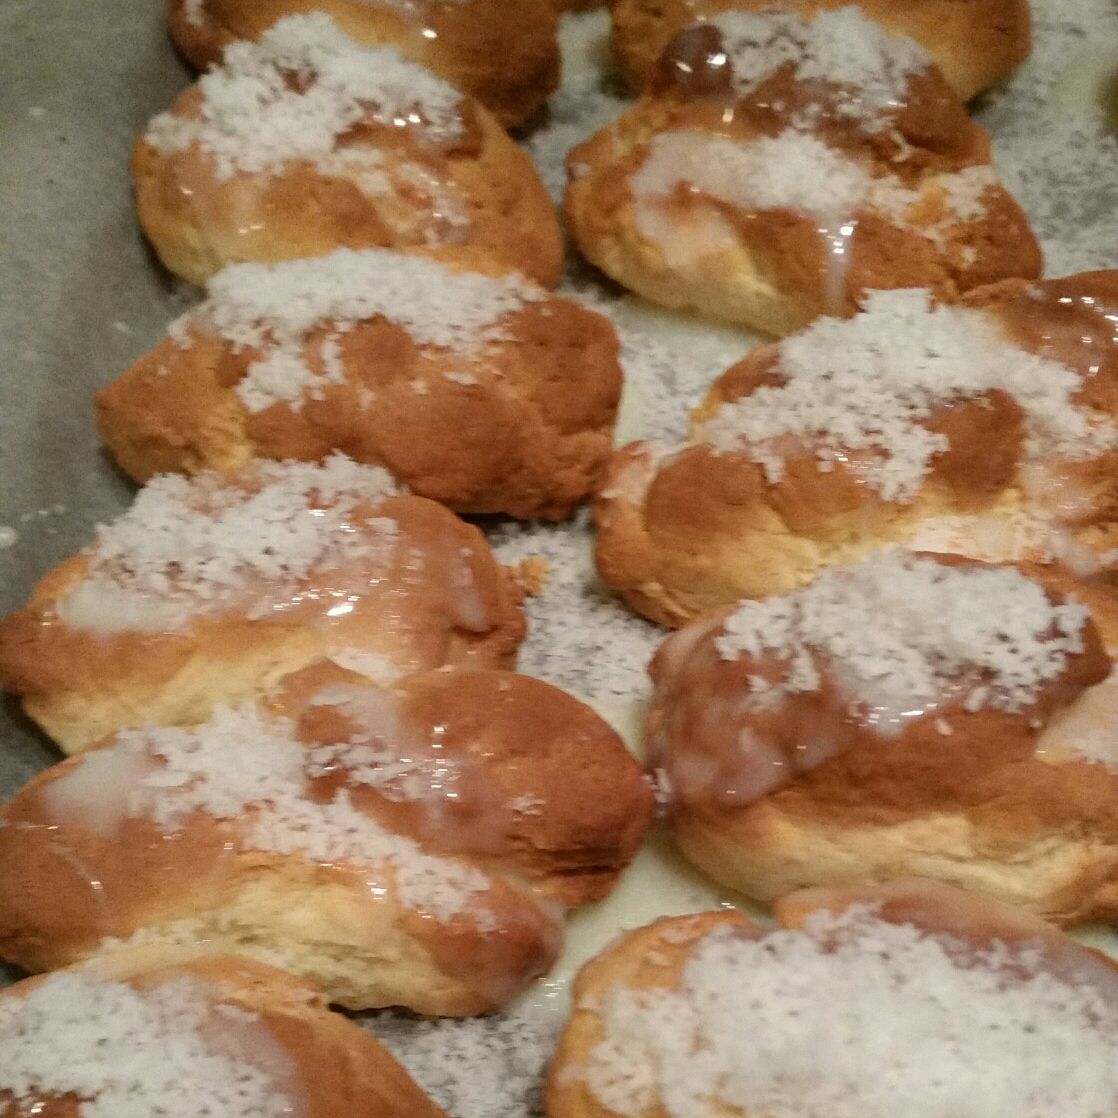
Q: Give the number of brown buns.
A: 11